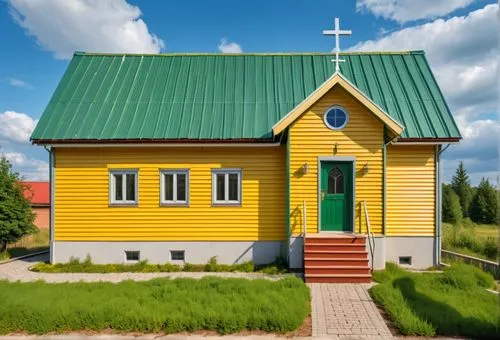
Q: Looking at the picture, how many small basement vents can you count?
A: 3